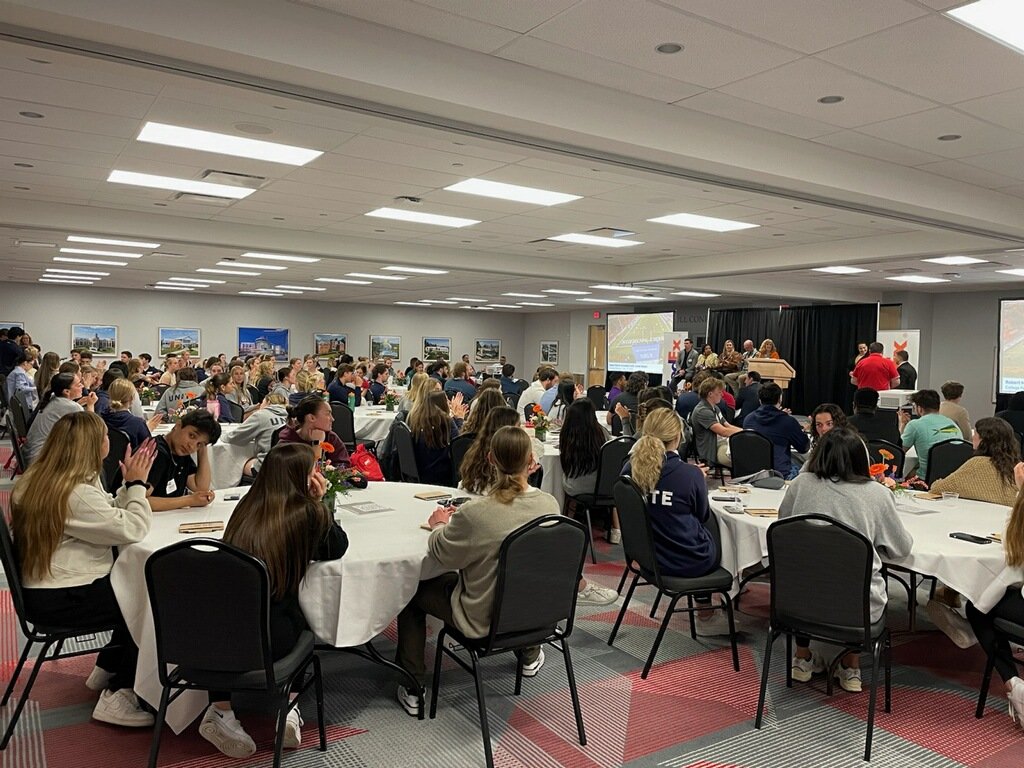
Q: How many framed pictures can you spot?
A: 9